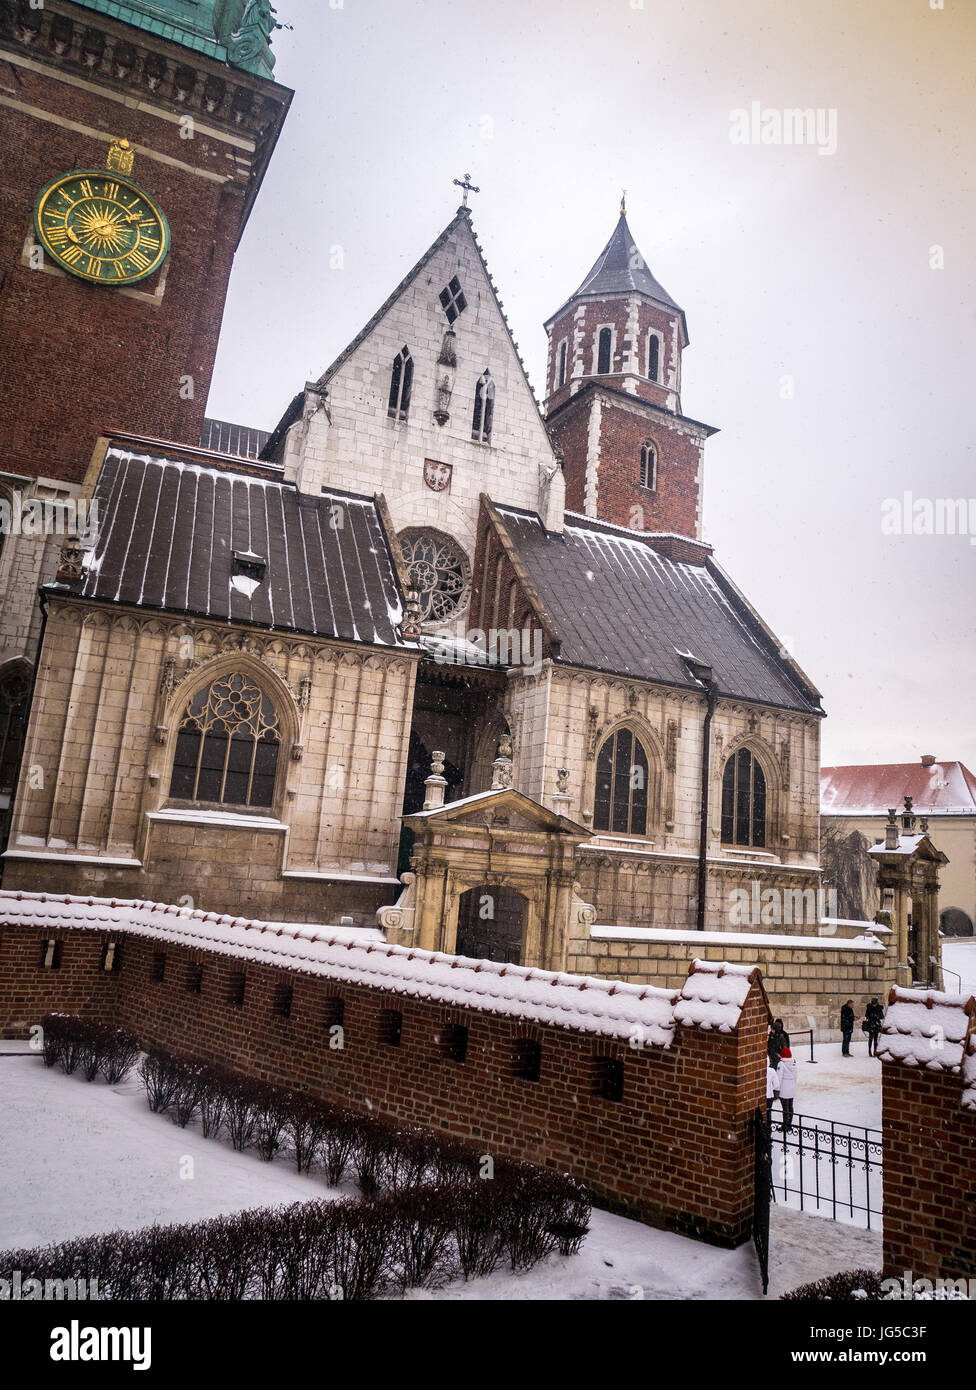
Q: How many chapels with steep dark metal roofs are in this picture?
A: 2